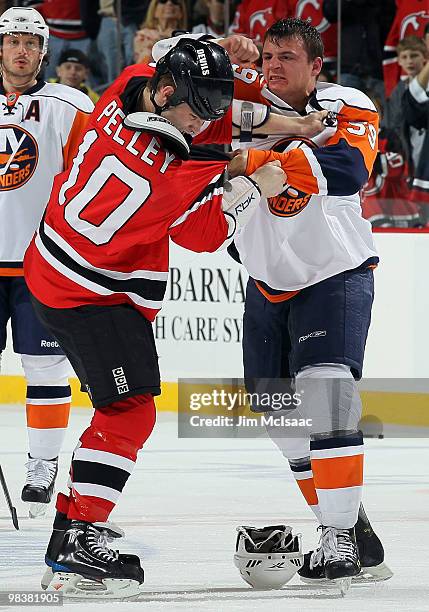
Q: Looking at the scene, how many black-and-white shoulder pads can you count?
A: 1